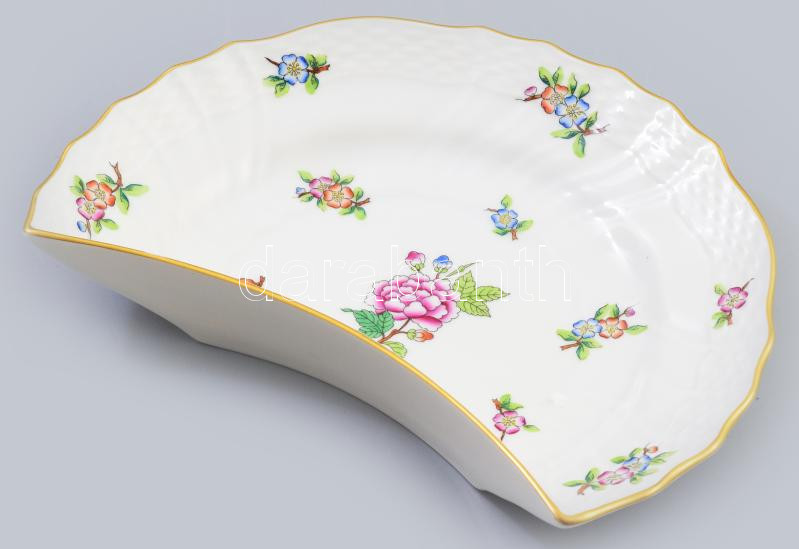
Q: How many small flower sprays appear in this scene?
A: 9